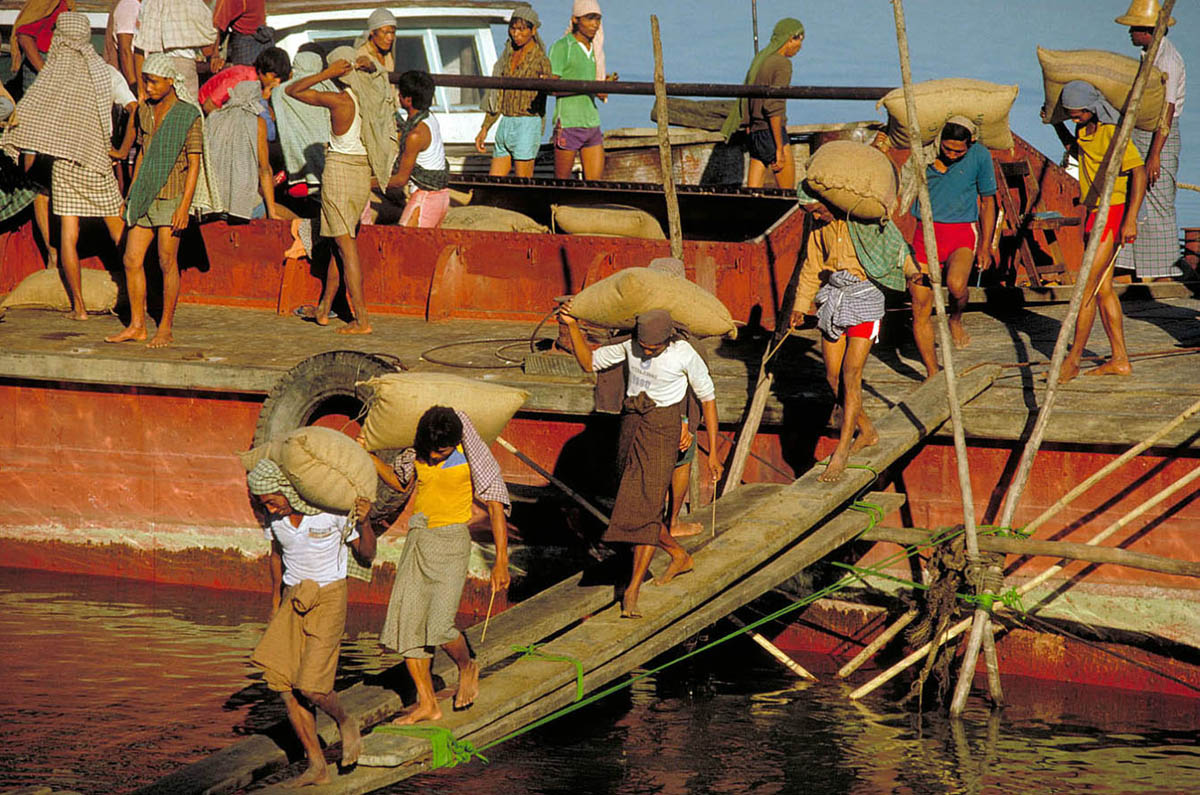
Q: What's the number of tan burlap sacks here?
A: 9